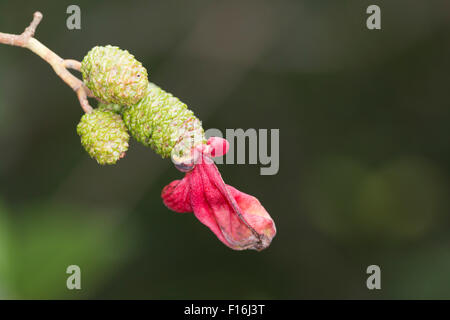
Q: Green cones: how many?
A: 3